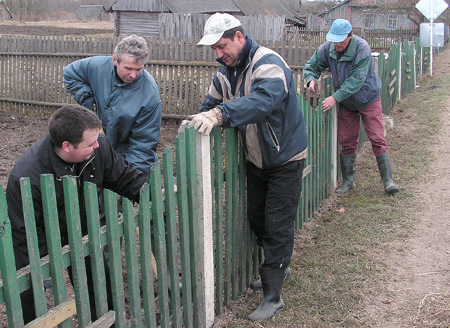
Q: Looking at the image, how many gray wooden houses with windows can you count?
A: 1